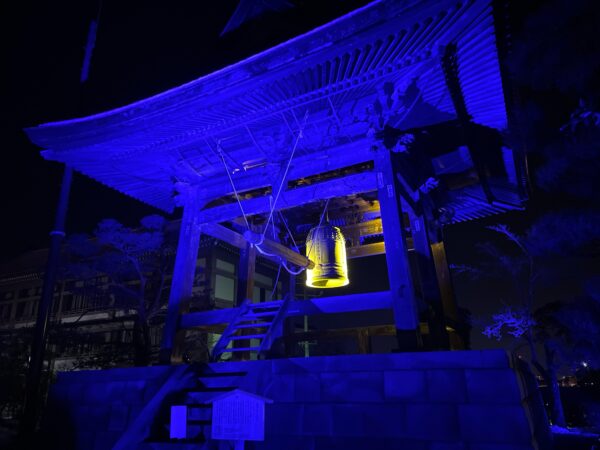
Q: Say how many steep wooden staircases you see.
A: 1